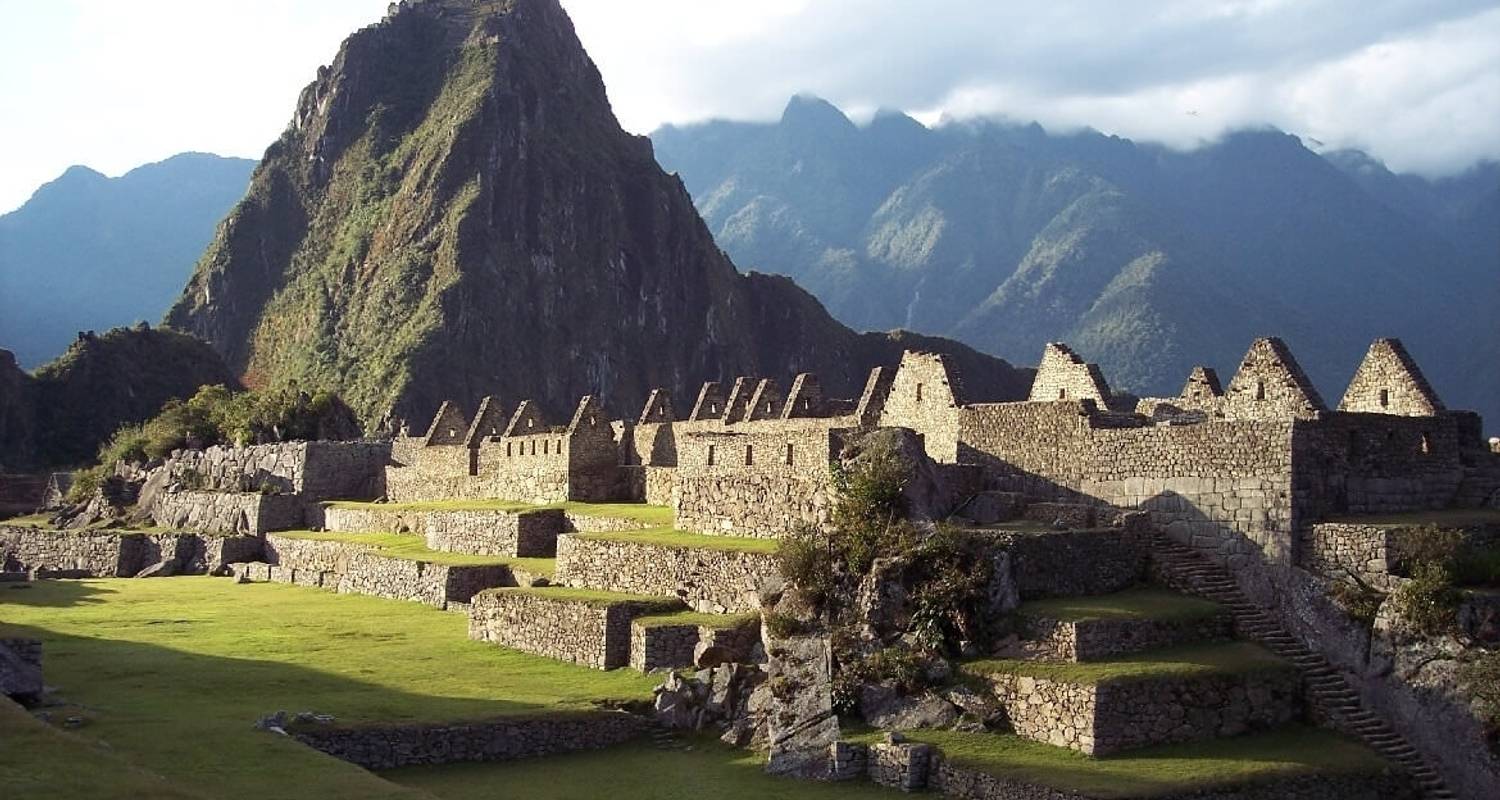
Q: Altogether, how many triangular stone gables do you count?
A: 15